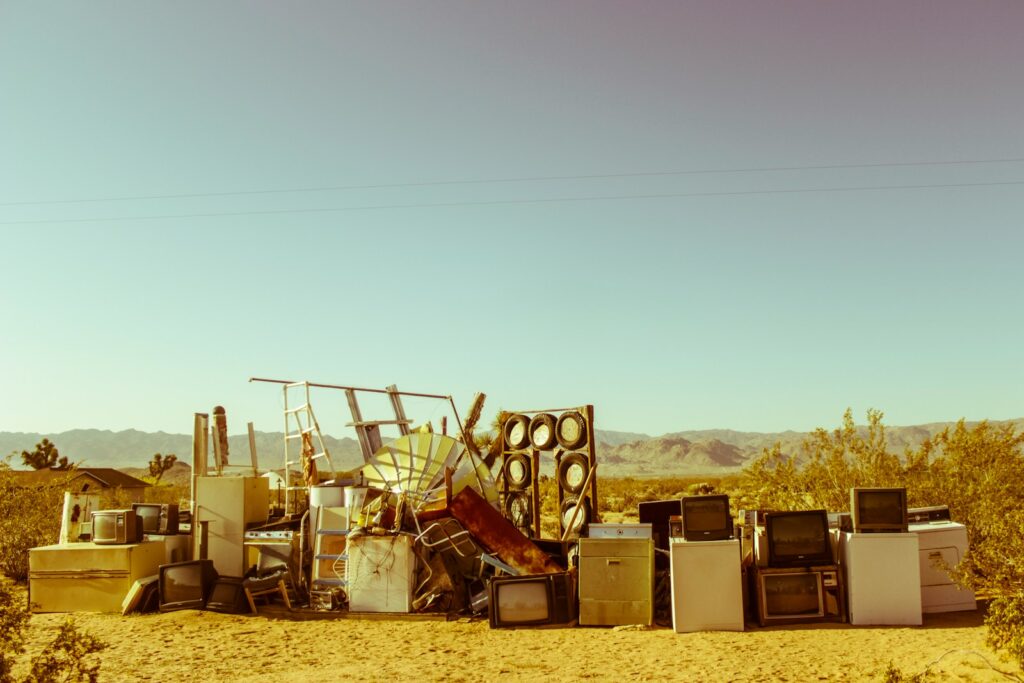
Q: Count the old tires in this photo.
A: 7